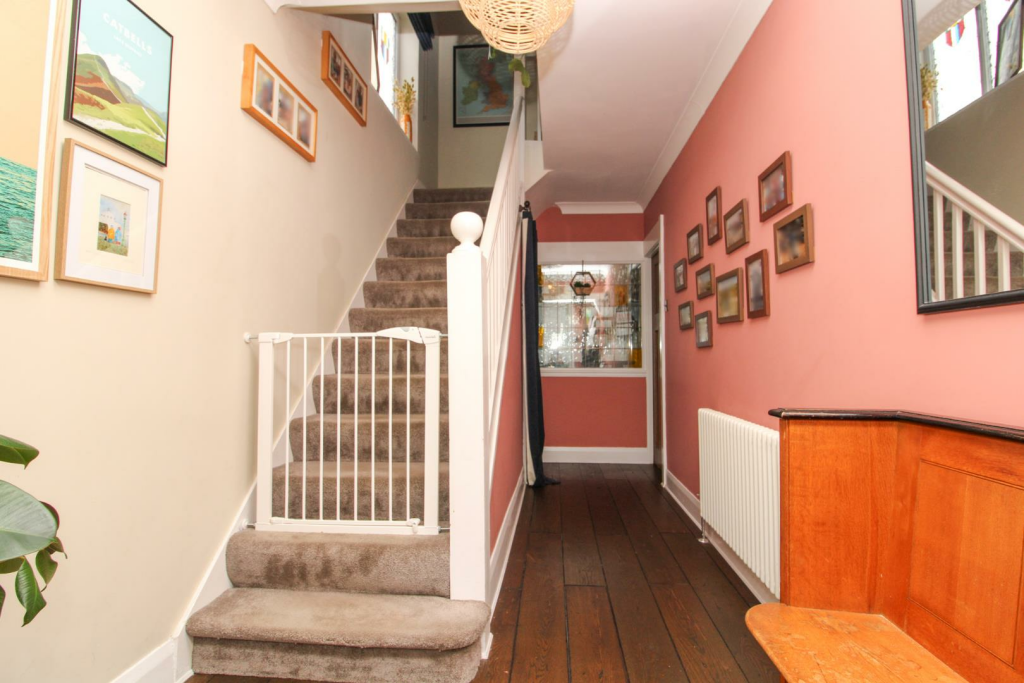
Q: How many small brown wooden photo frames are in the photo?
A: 11